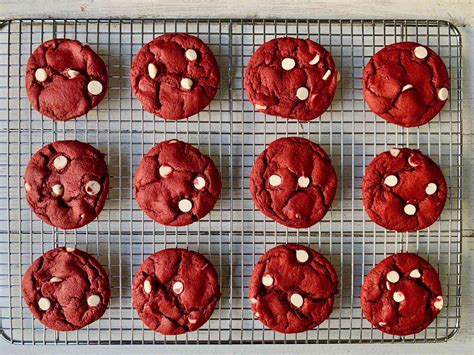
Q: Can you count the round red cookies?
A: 12